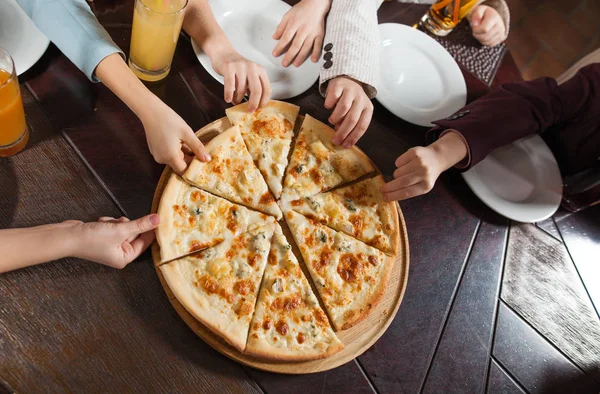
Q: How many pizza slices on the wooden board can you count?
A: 8